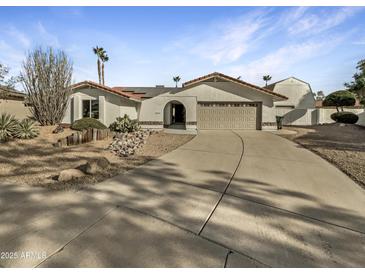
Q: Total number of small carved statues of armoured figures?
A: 0